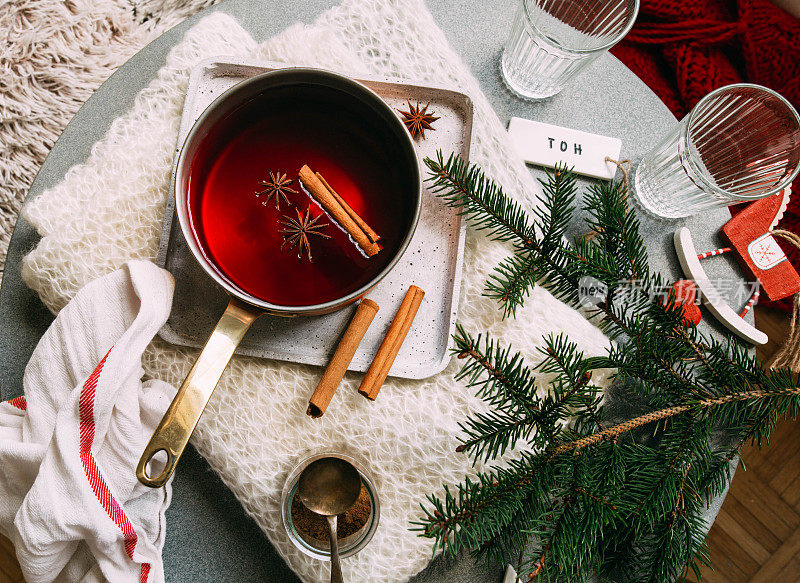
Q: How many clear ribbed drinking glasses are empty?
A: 2